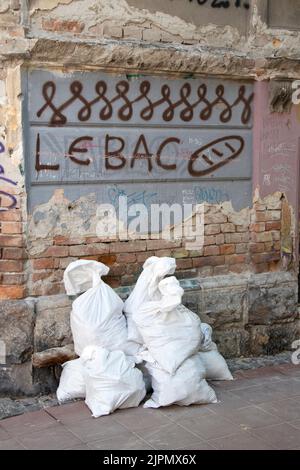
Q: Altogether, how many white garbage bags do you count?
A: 7